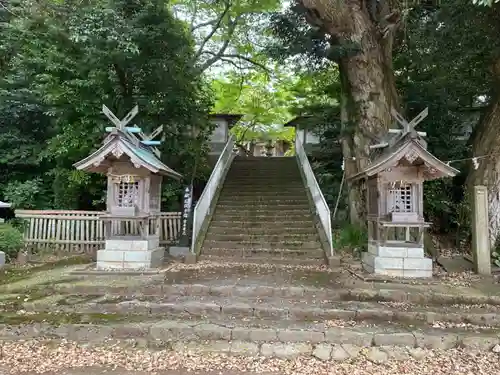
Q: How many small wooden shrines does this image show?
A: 2